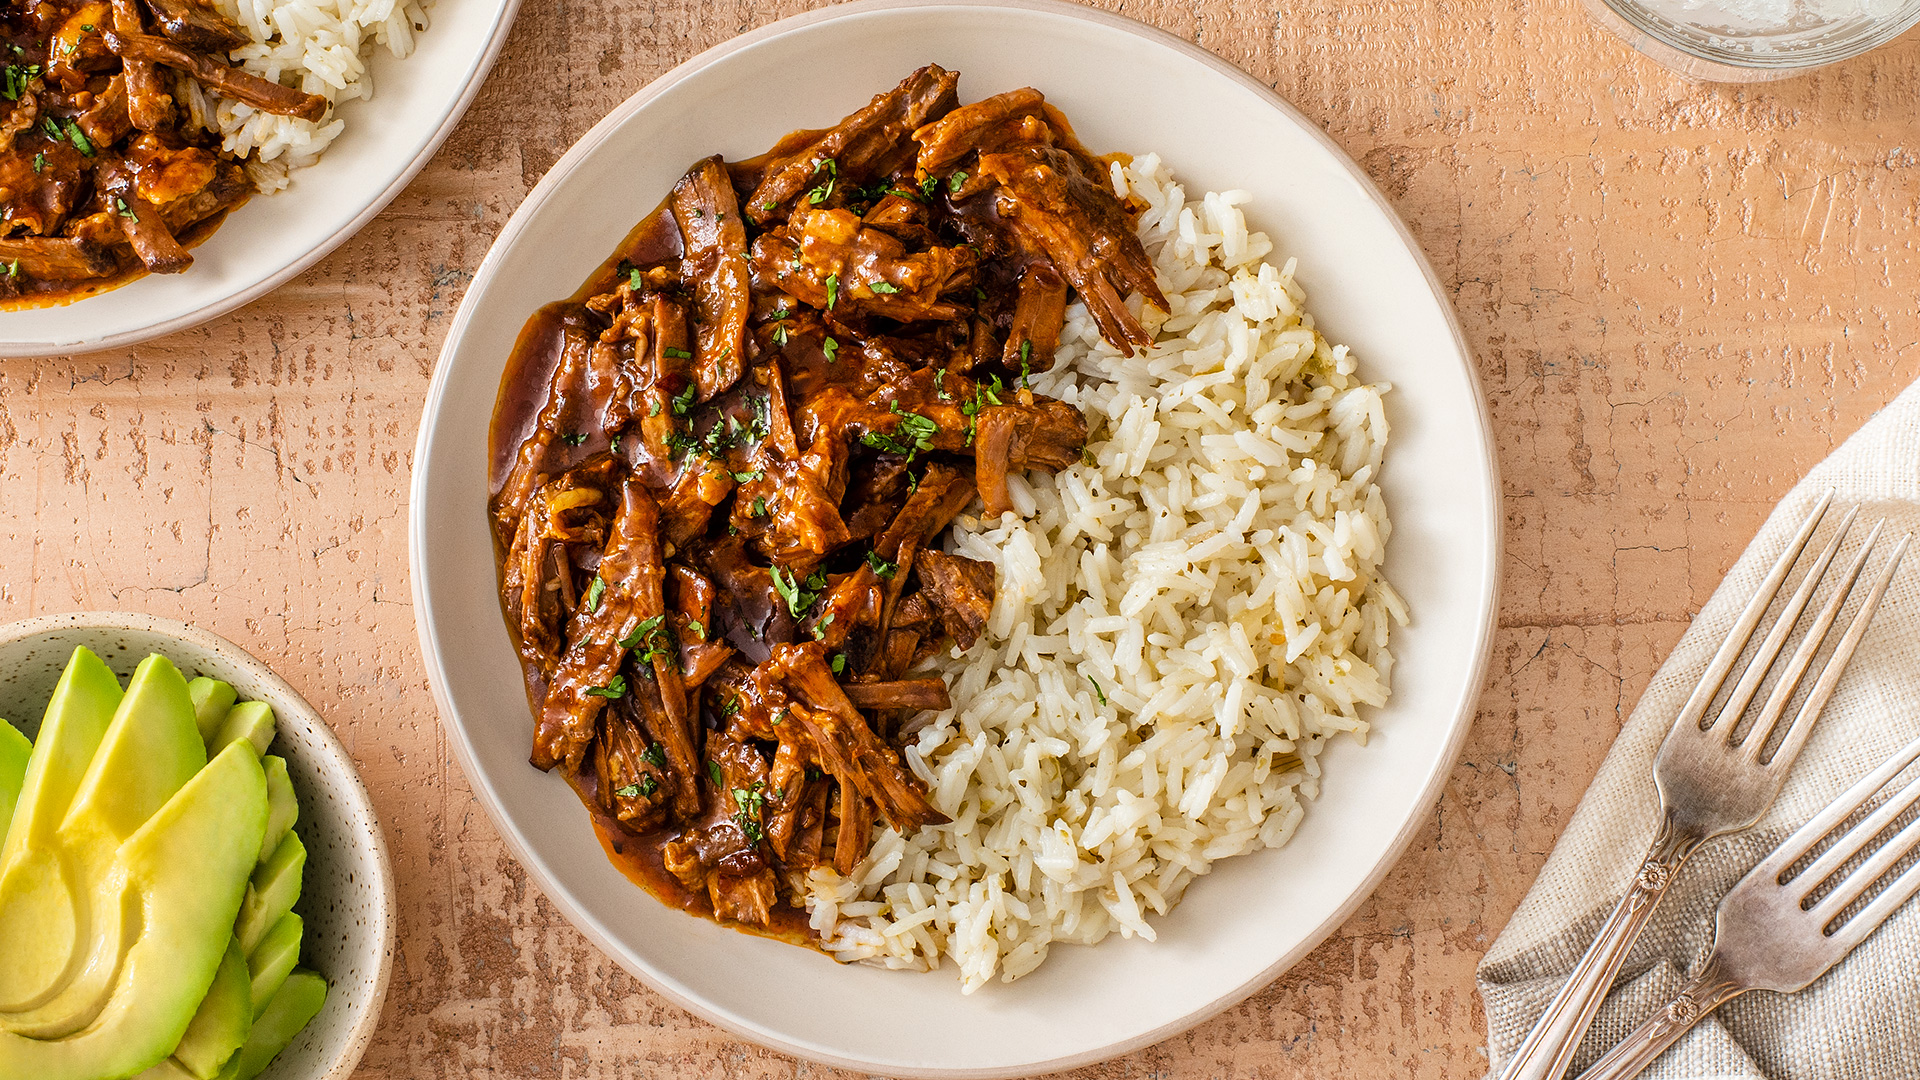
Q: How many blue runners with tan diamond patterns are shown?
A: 0